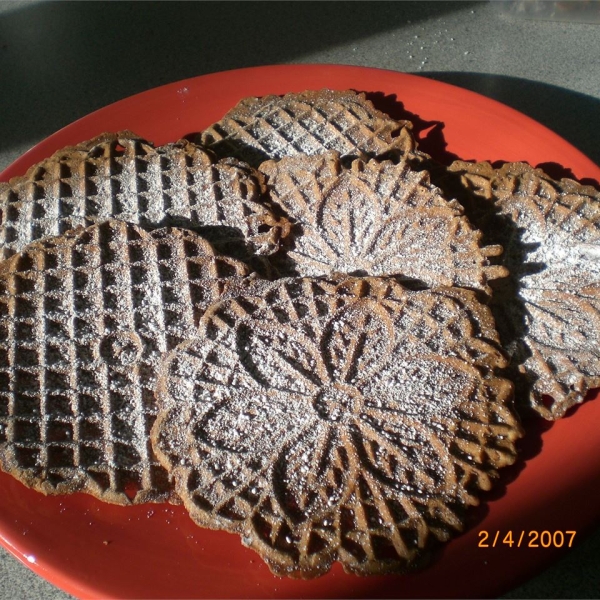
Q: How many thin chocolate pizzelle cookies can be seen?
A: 6